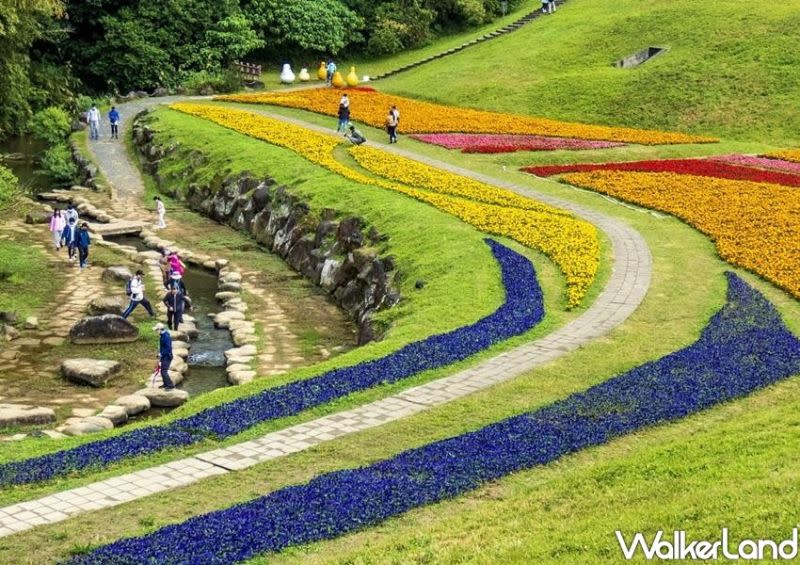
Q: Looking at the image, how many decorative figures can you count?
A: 5